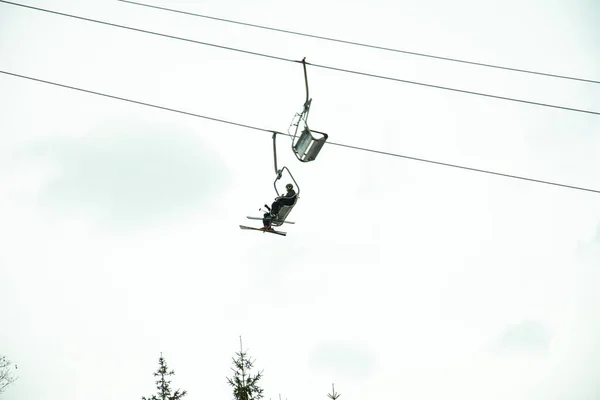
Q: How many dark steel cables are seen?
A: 3